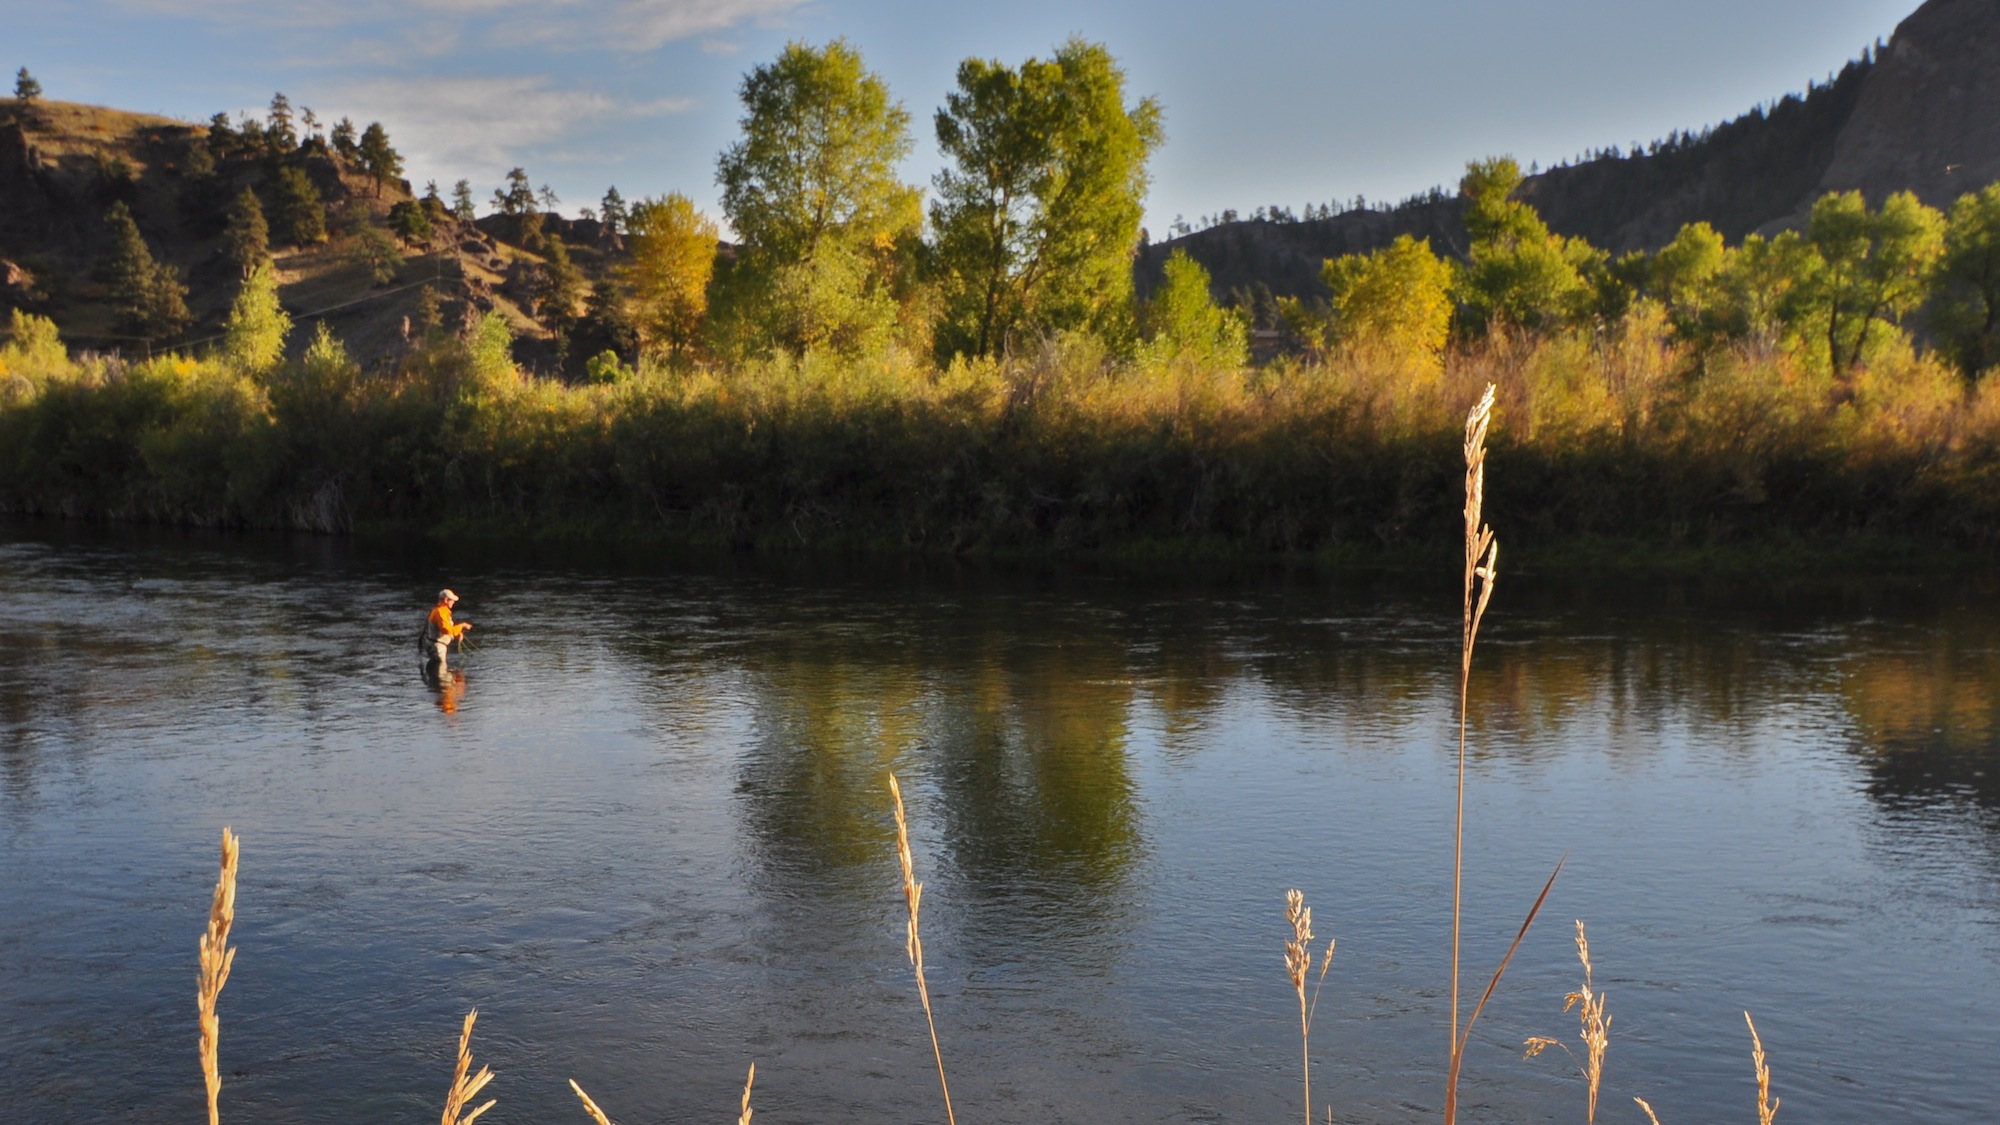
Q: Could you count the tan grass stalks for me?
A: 10